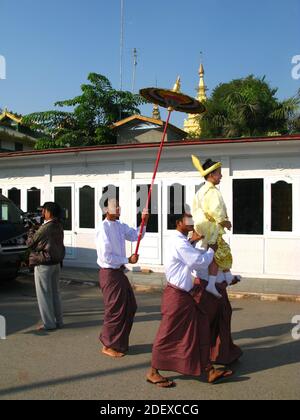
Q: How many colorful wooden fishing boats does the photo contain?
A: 0